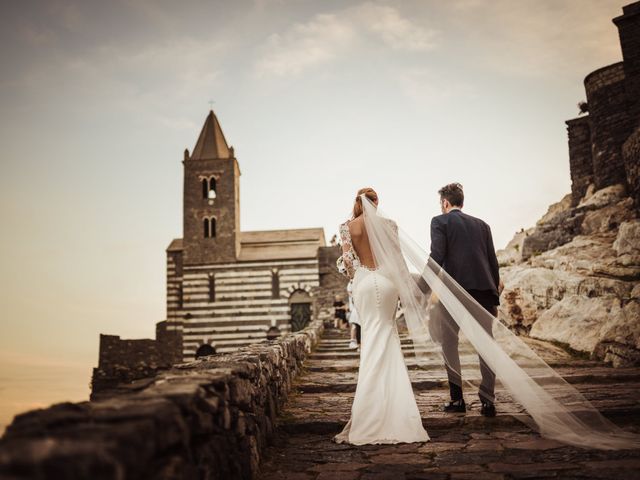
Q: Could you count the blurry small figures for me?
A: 2